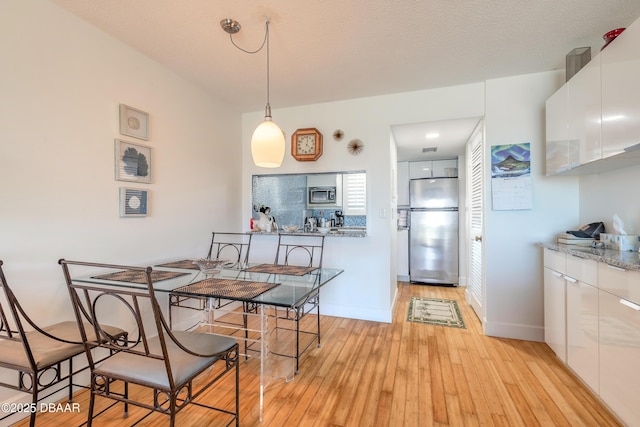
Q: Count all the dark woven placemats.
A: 4